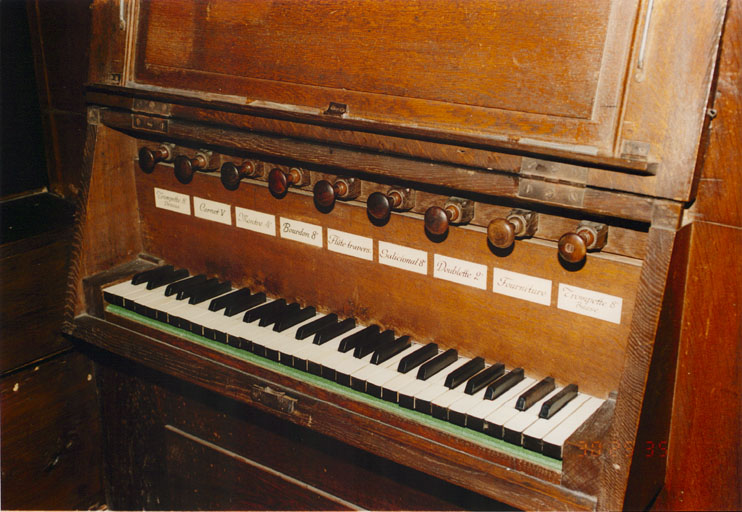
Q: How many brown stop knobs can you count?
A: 9